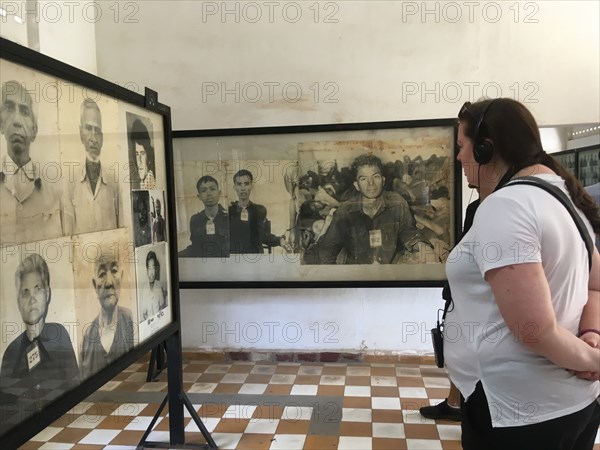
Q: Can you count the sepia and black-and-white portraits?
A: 11